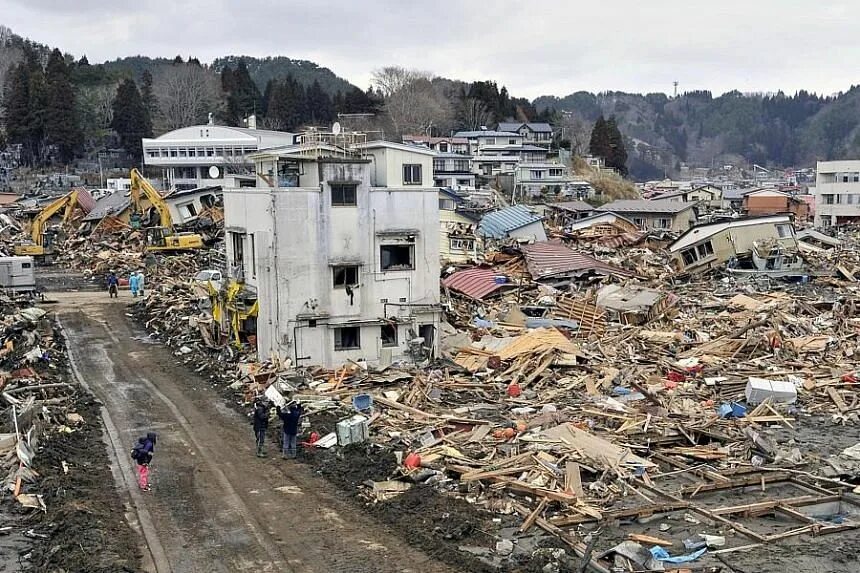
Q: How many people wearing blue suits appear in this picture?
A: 2